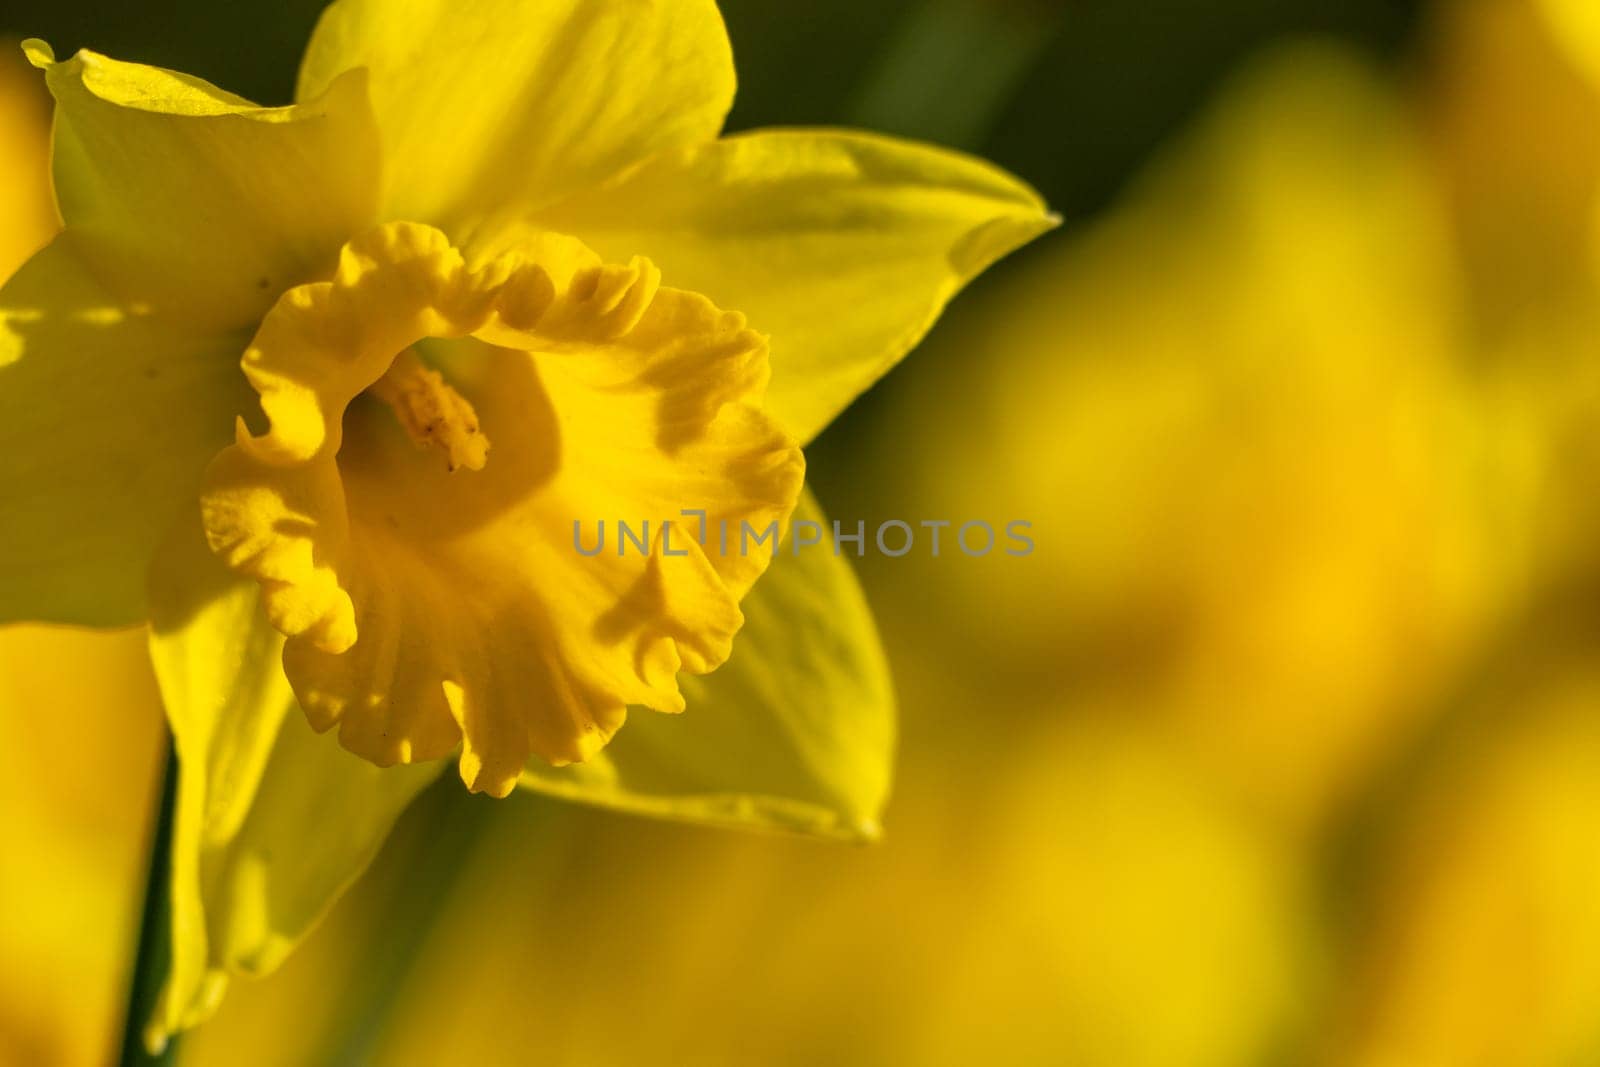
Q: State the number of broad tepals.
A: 6